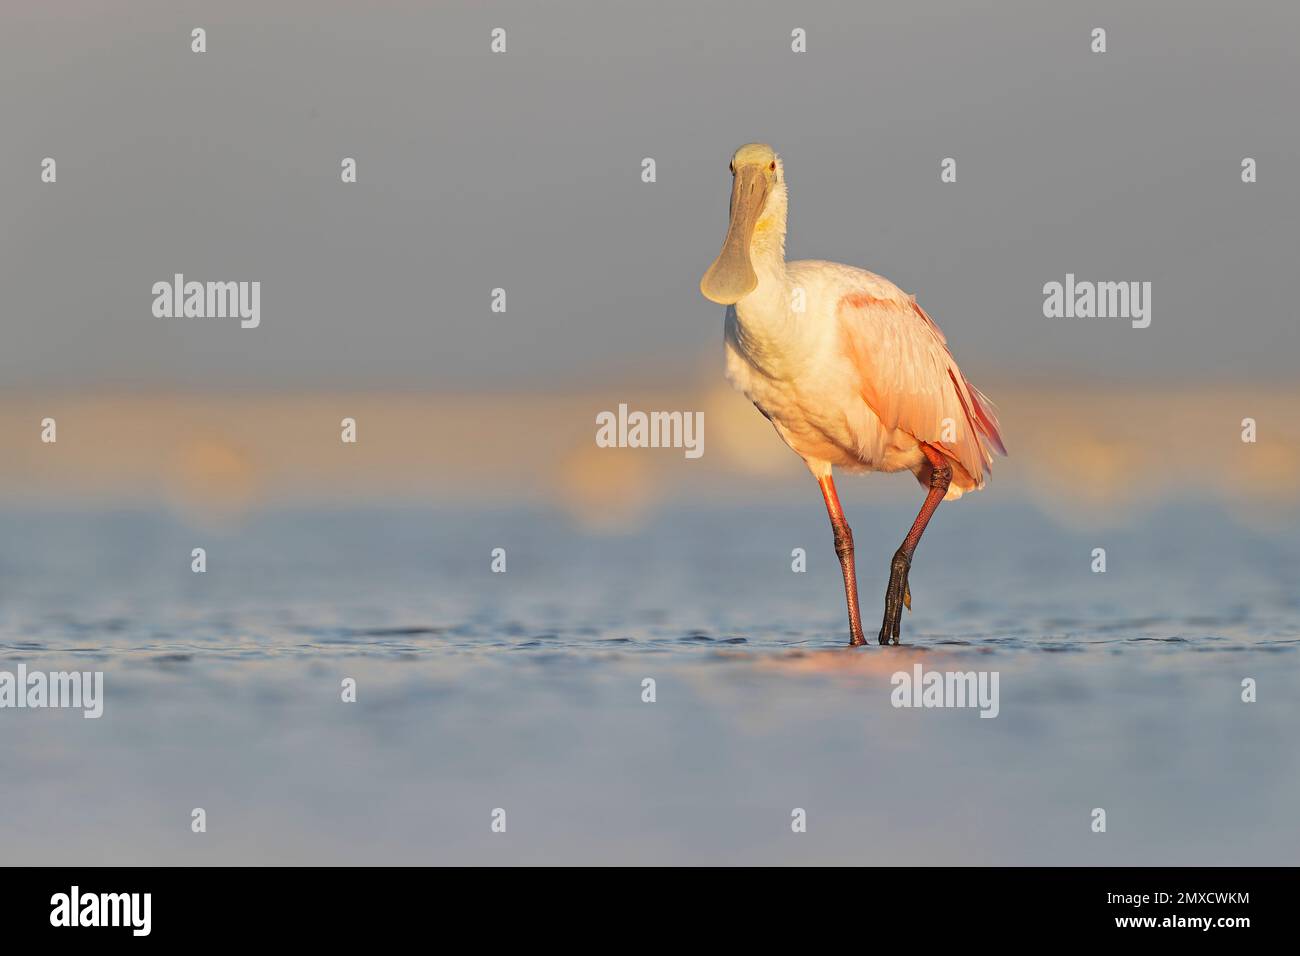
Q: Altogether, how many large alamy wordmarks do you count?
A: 6